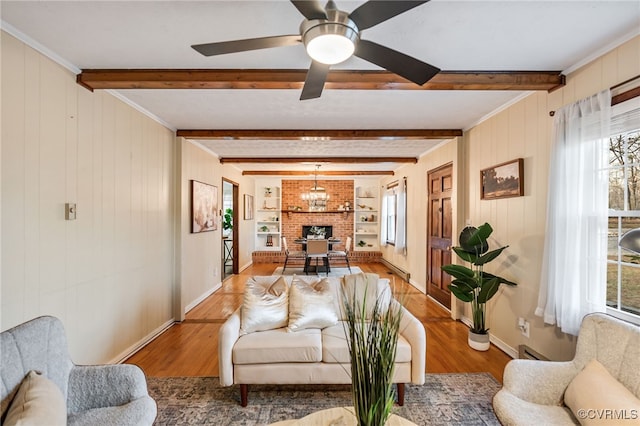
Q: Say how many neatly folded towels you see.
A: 0